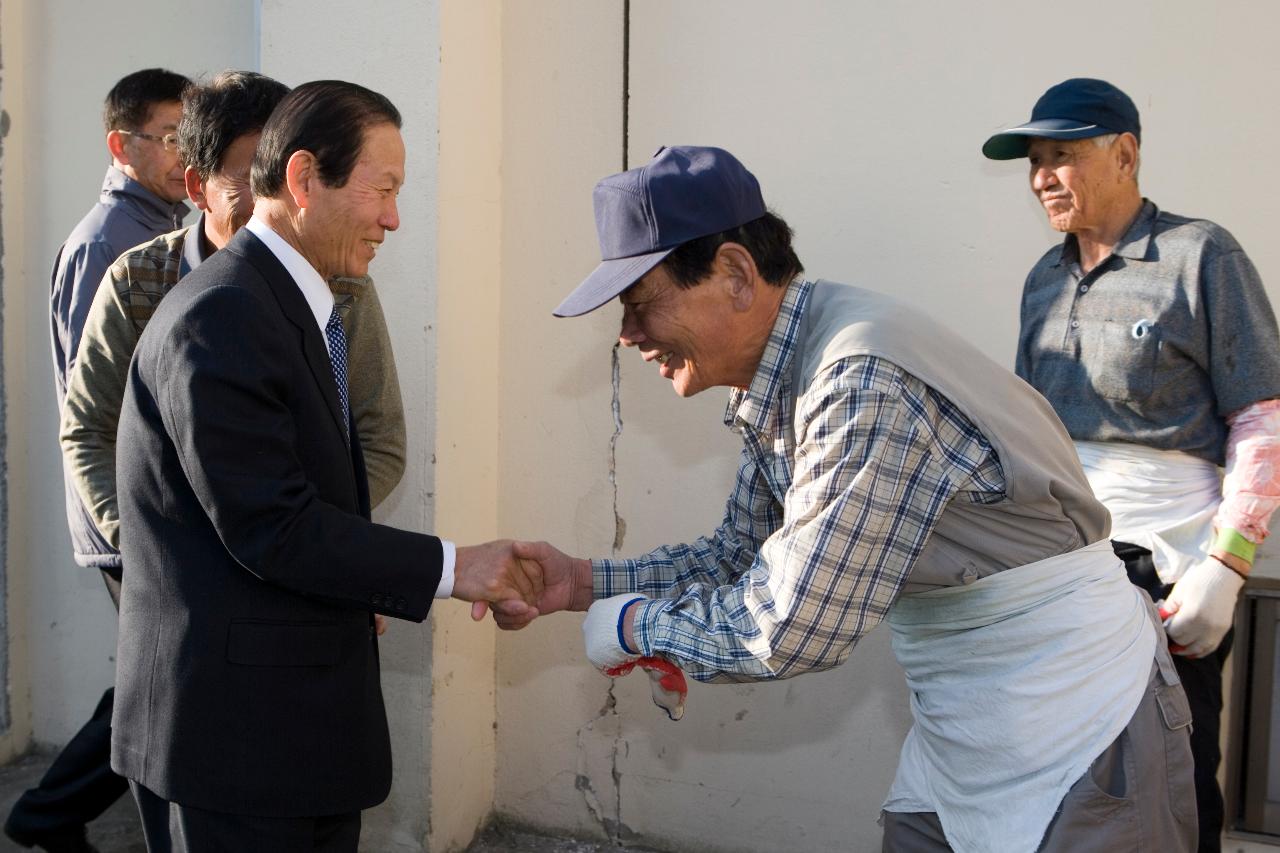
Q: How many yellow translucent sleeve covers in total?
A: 0